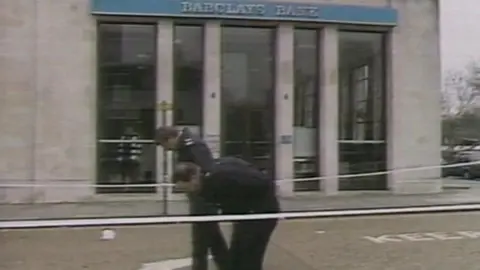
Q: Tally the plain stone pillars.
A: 4